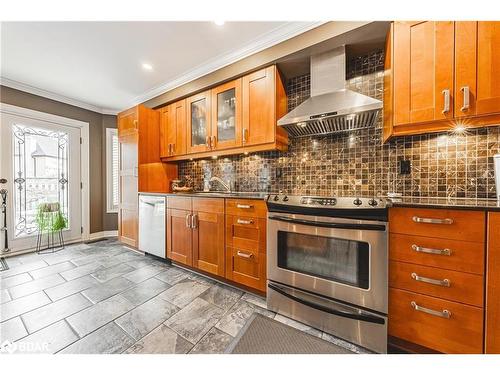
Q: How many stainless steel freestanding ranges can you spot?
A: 1